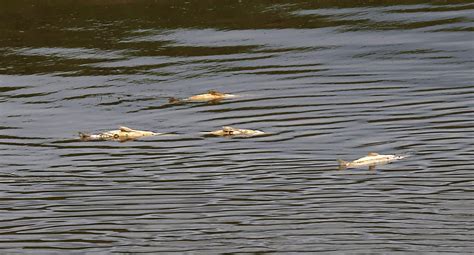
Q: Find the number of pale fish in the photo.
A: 4